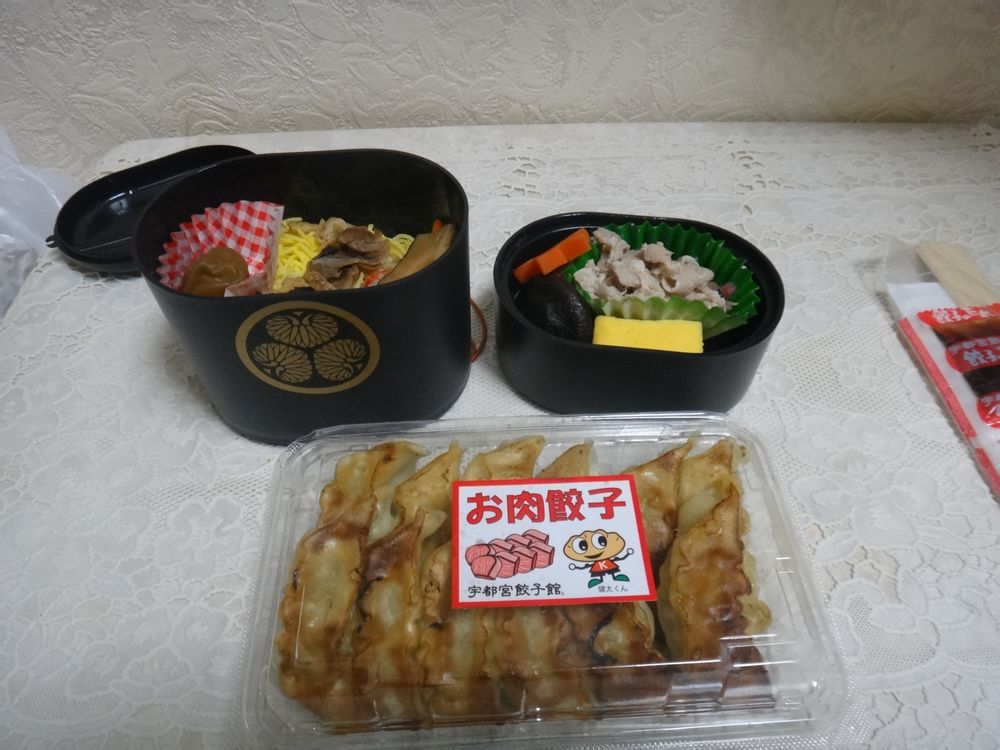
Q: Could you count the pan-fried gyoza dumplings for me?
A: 12